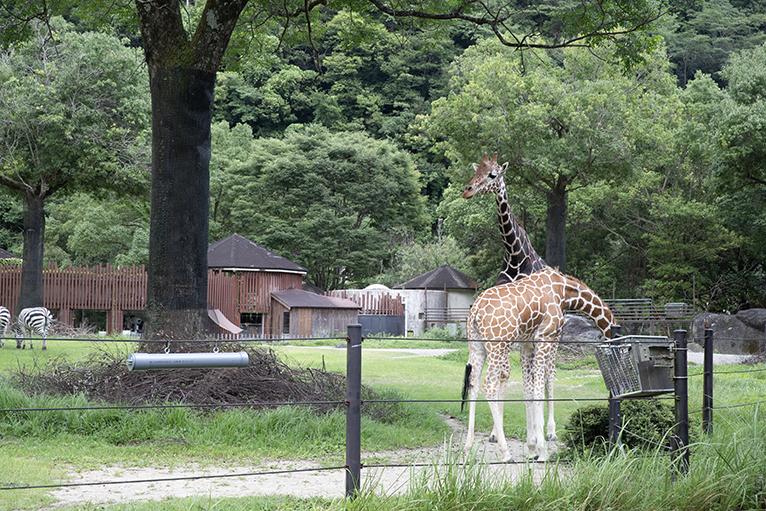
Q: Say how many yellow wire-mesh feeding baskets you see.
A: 0